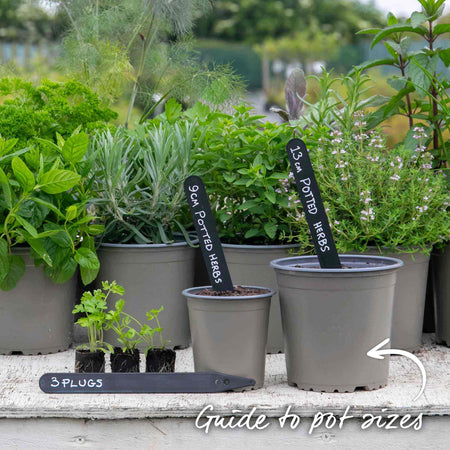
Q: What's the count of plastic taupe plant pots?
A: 7